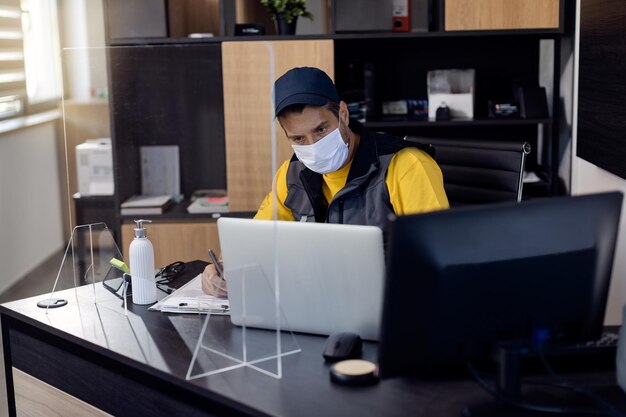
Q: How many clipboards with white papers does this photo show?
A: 1